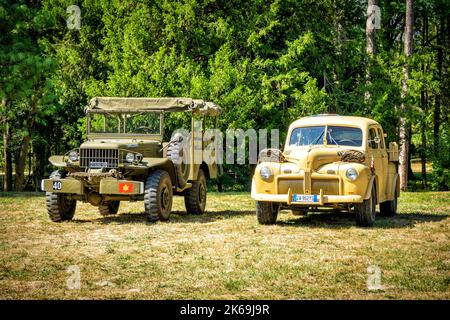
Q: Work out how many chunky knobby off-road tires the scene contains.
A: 5